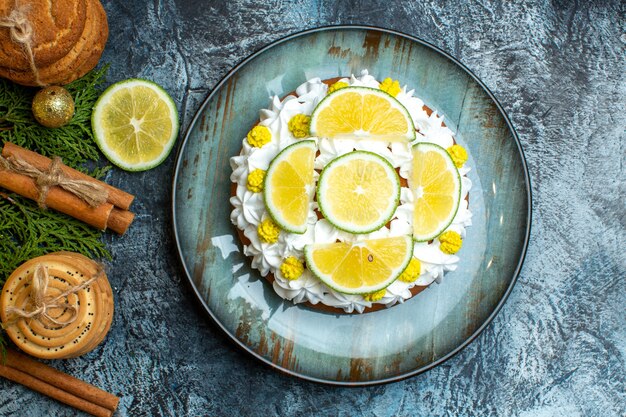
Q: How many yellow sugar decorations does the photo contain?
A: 11